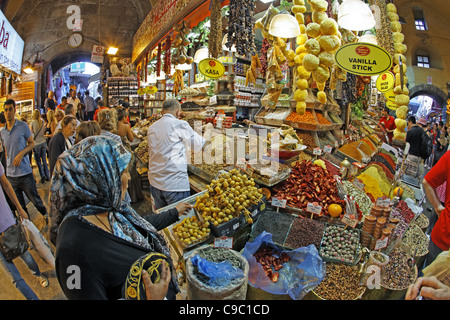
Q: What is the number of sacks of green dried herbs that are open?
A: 1